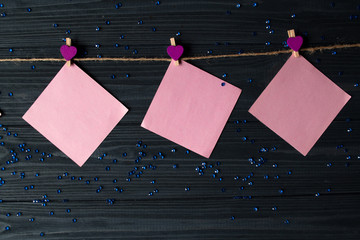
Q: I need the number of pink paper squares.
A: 3